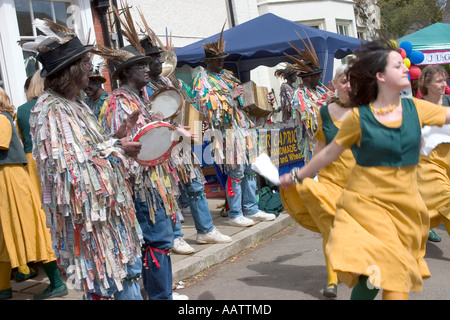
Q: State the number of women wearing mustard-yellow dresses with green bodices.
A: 5